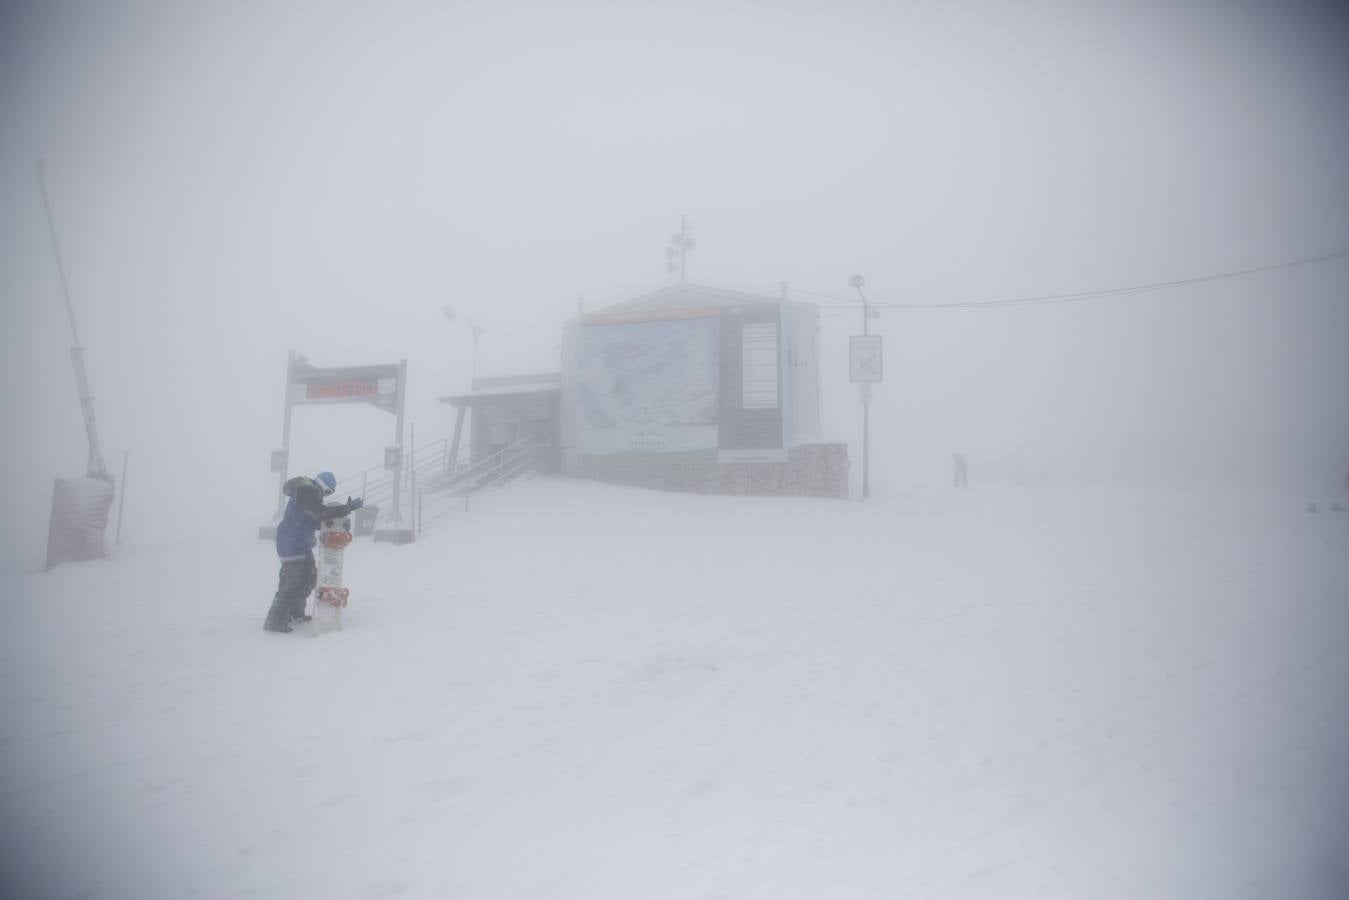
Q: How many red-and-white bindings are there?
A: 2